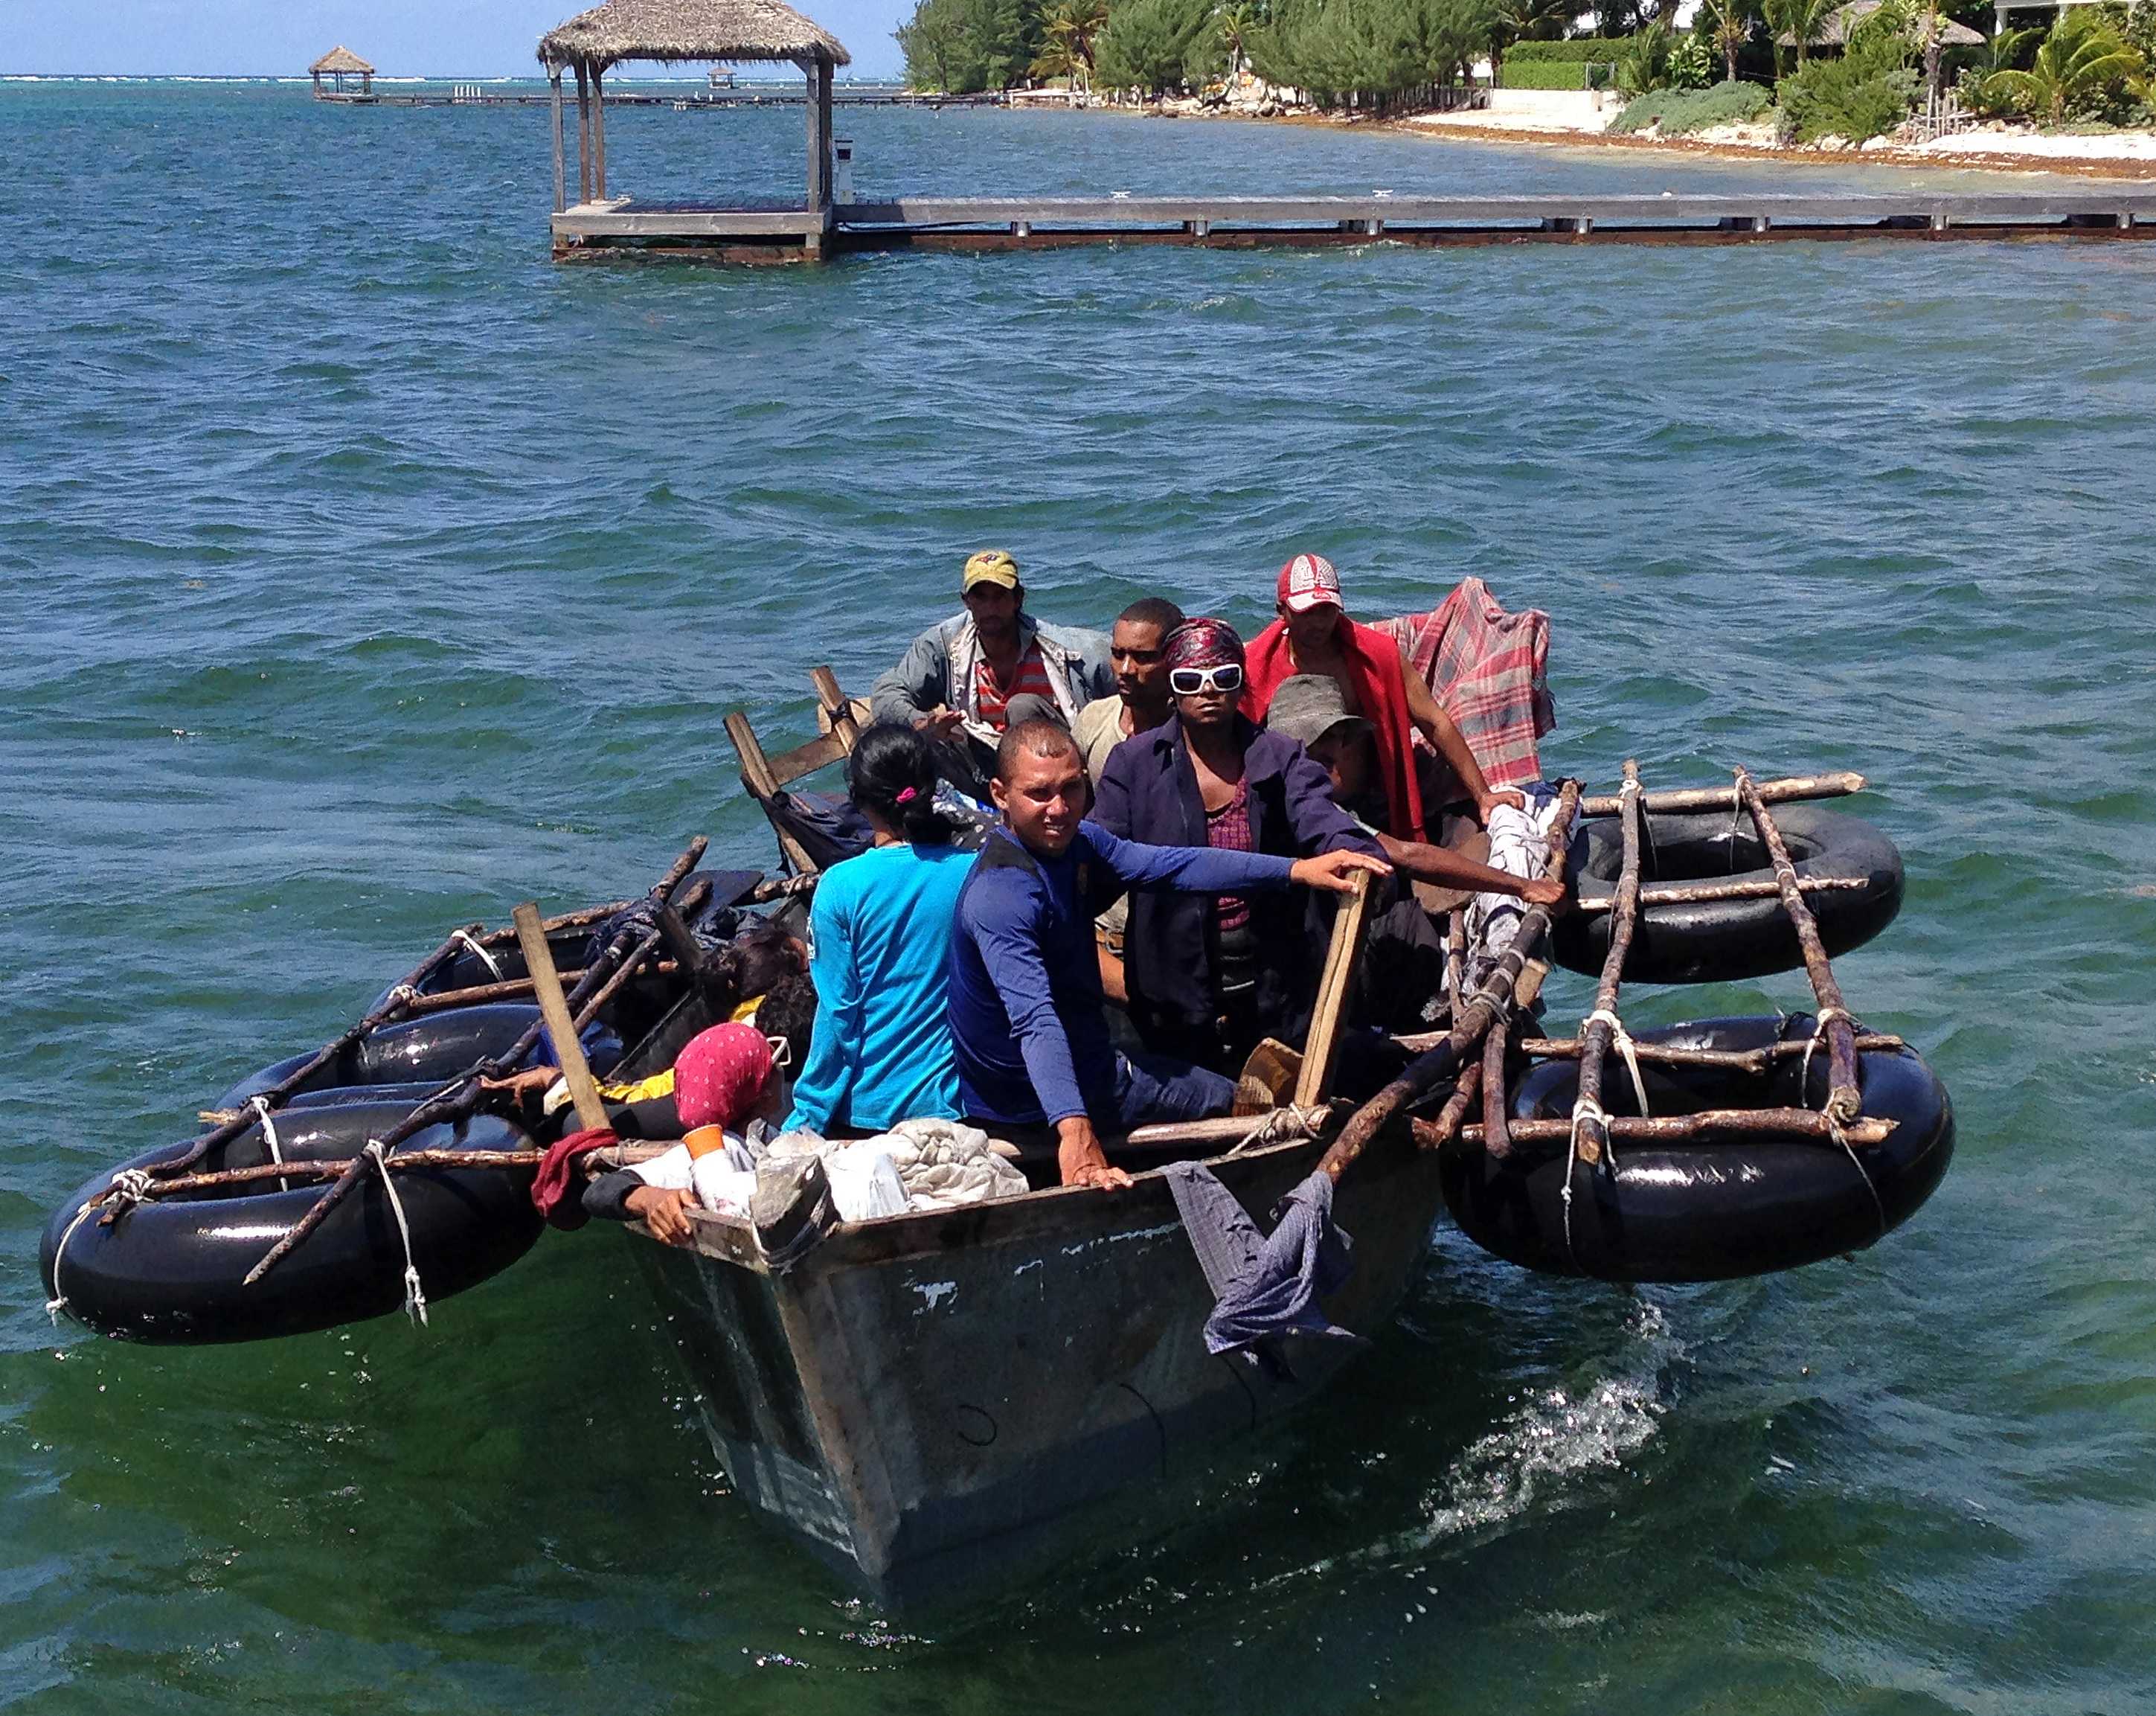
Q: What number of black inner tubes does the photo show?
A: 5